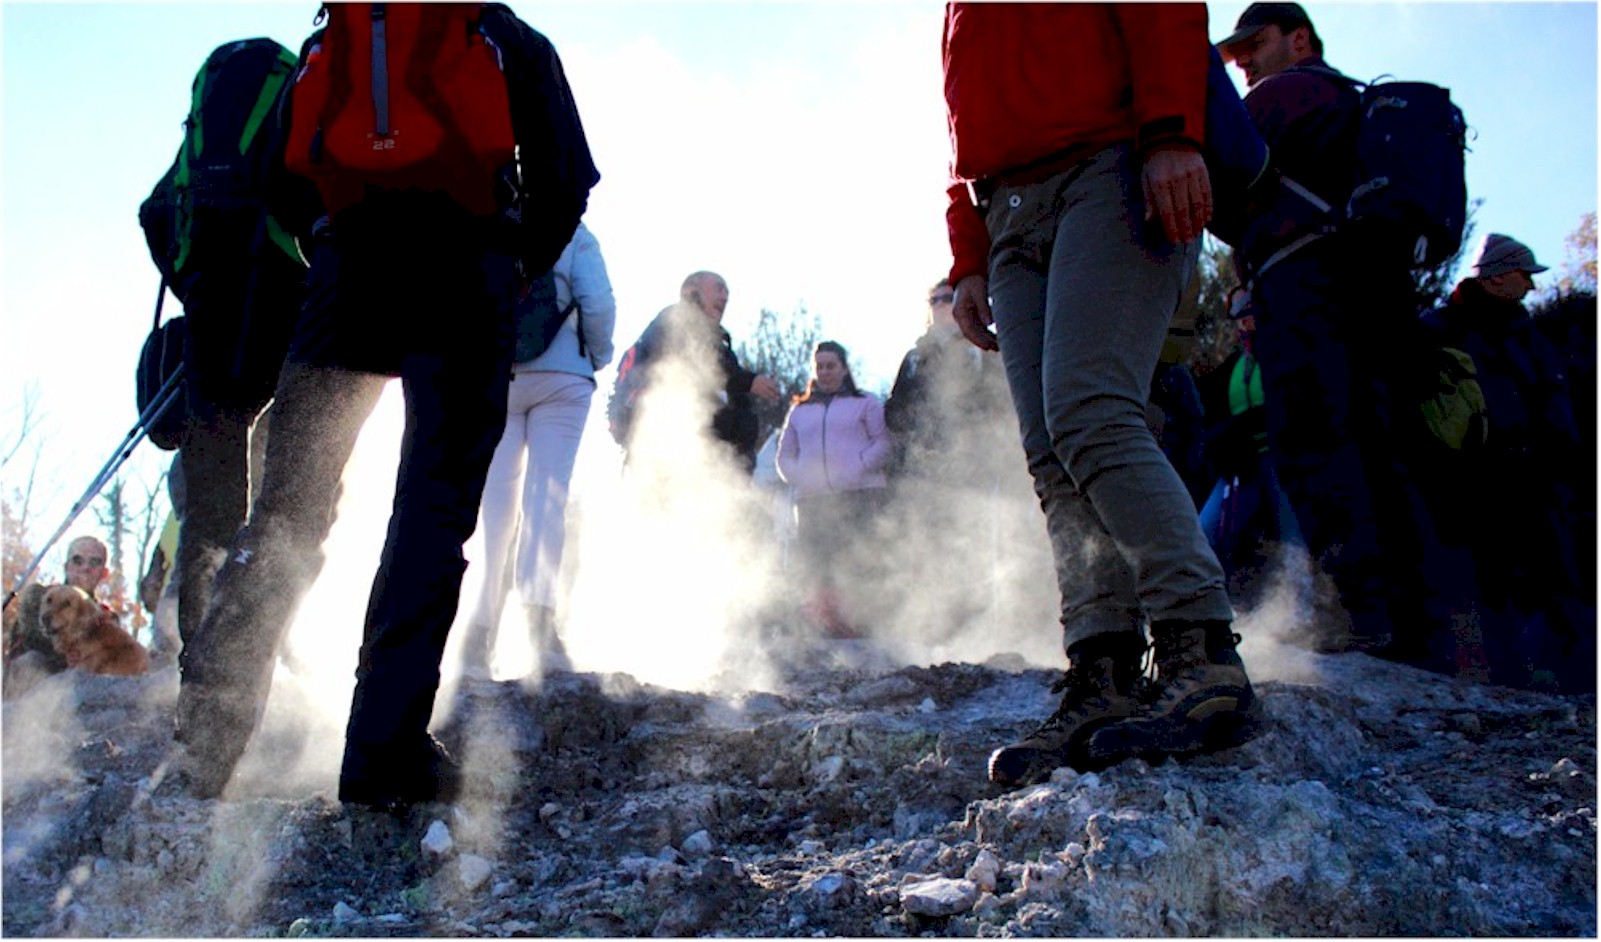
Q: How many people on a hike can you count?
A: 11